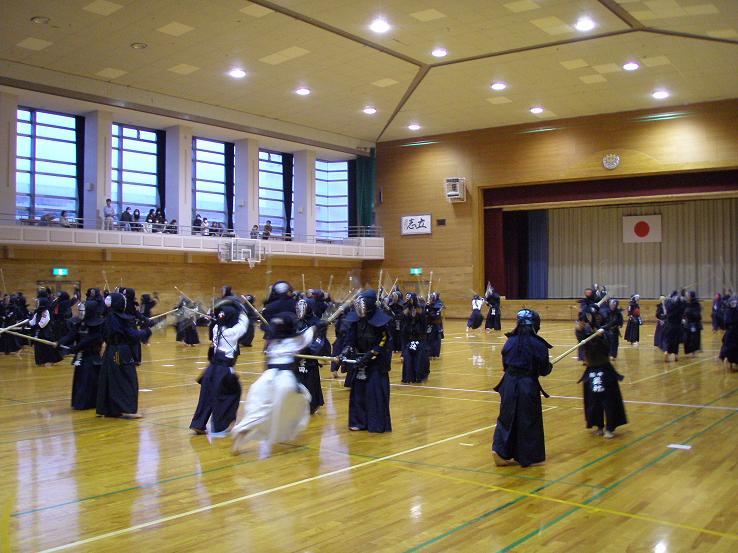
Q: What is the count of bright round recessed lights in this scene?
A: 11